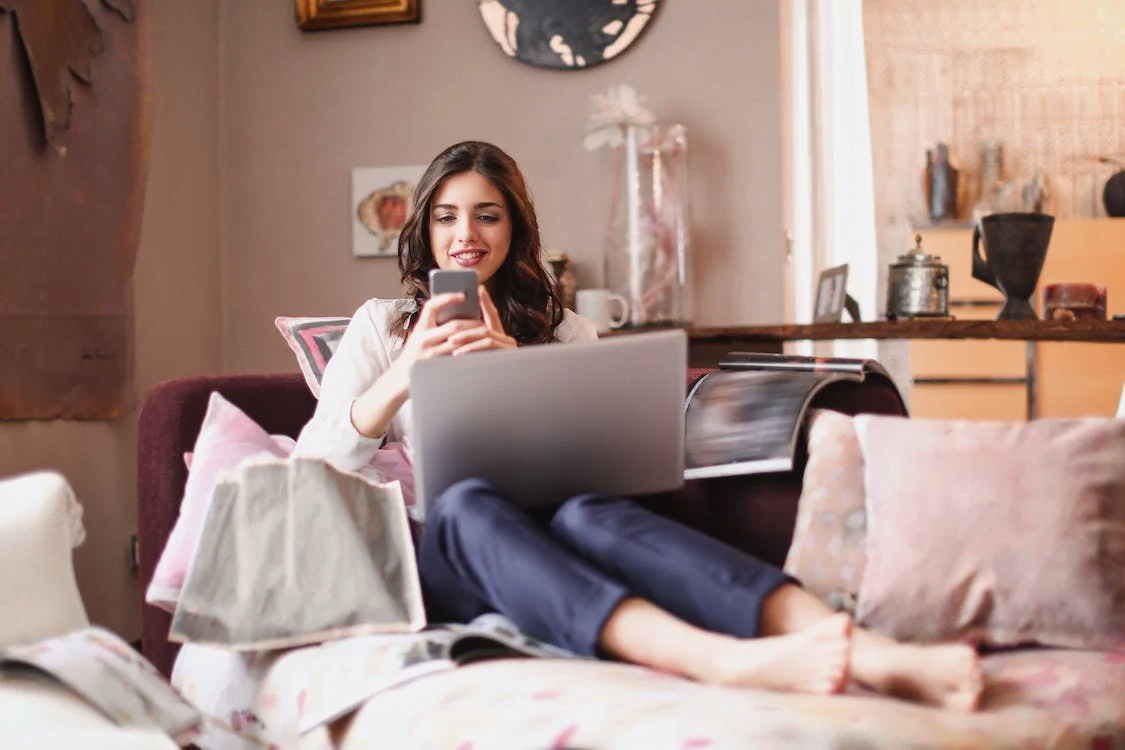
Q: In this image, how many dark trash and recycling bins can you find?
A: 0